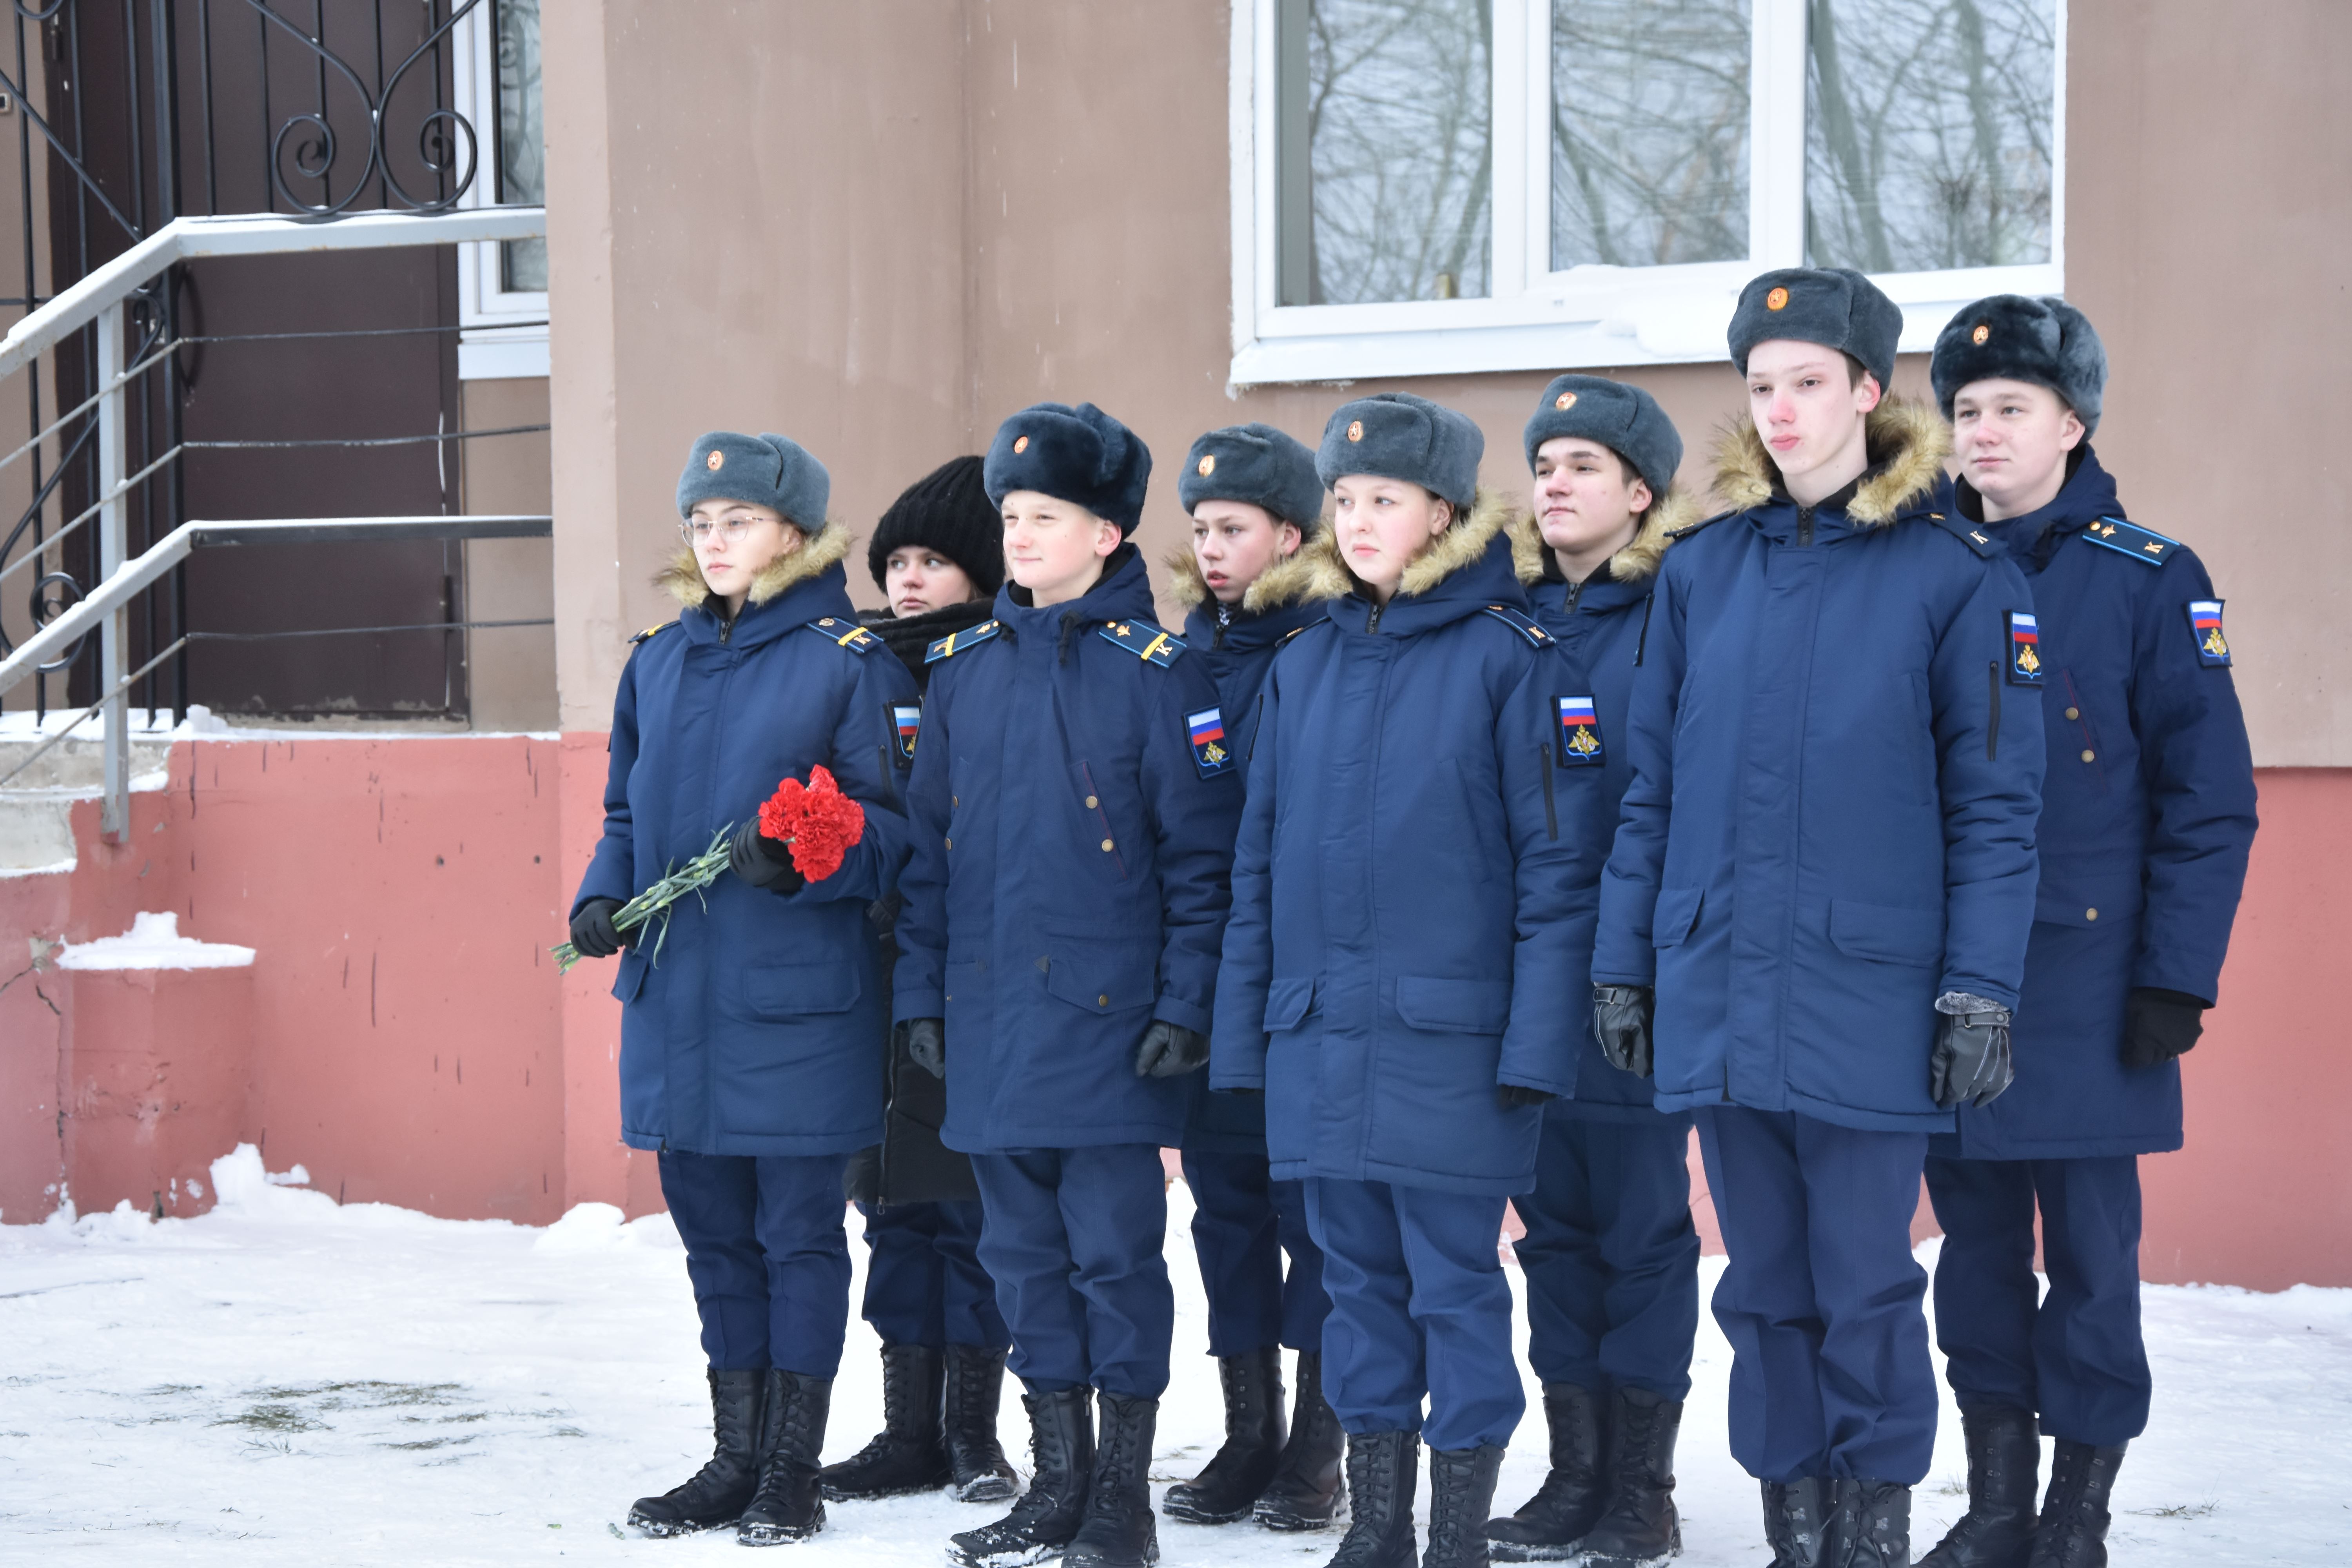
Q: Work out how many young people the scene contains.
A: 8